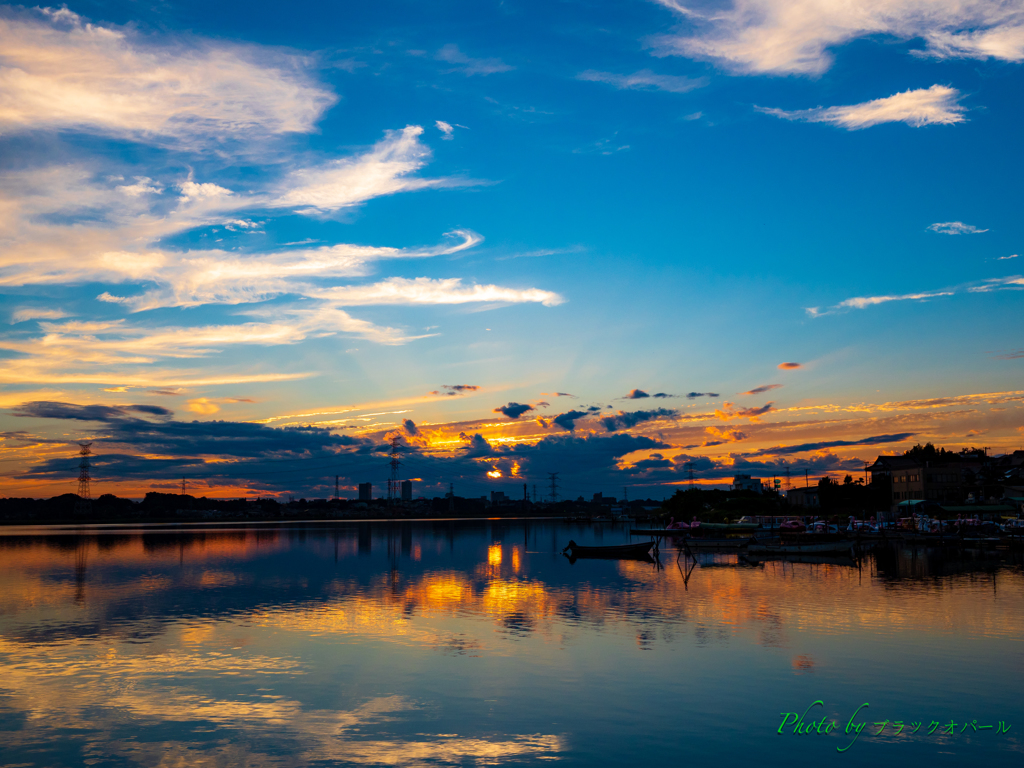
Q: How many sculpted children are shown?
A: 0